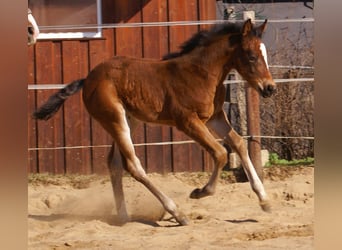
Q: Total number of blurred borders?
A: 2